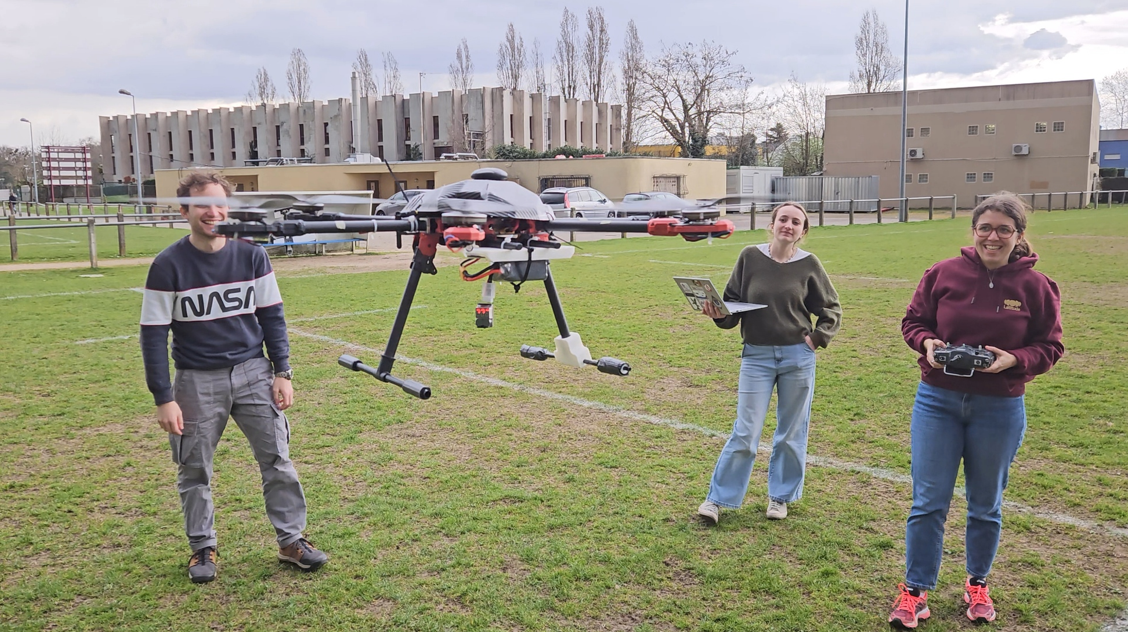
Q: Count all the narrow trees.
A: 11